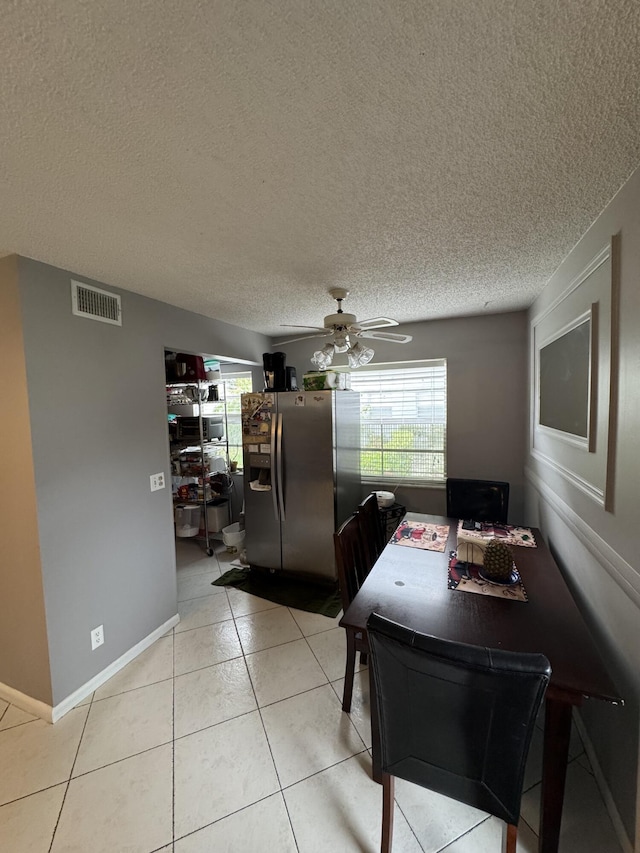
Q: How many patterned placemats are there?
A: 3